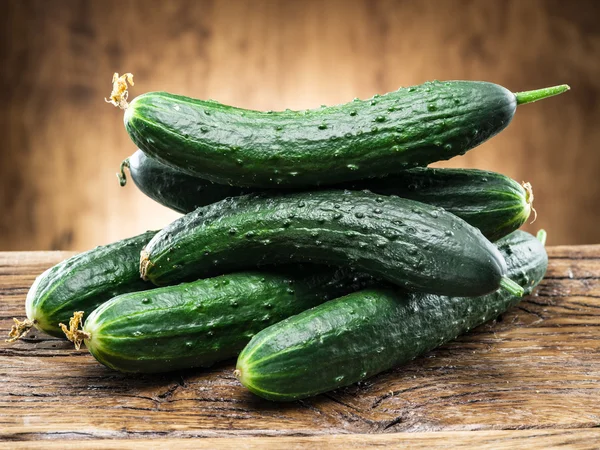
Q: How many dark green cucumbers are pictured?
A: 6